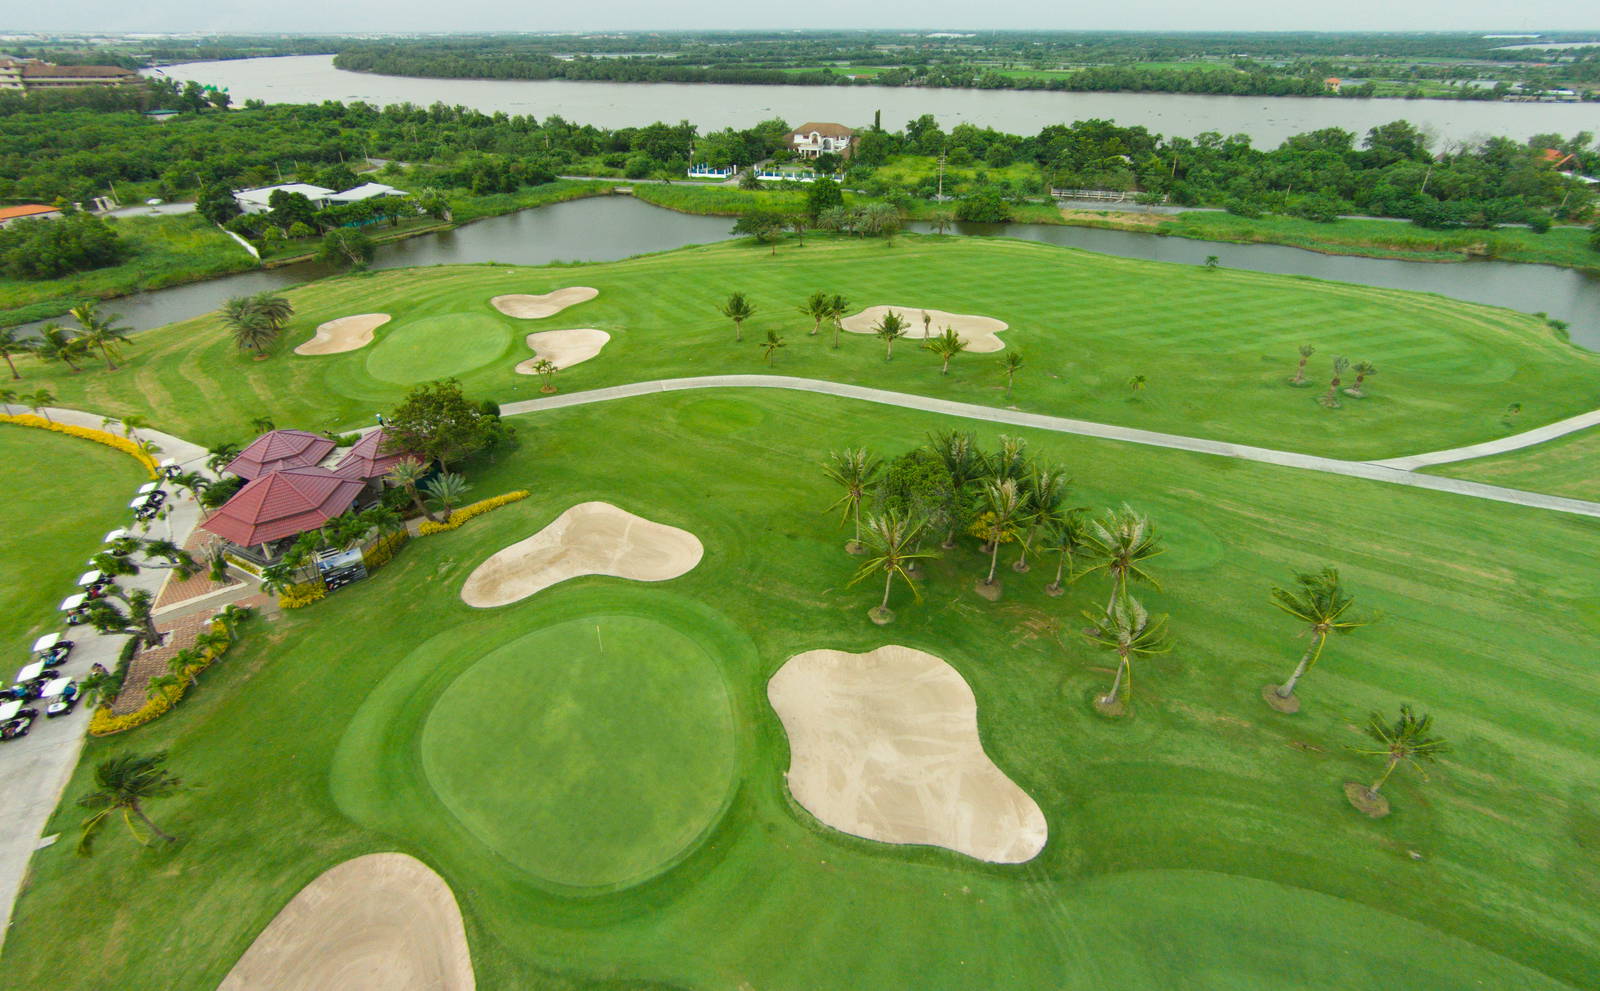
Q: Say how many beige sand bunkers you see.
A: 7